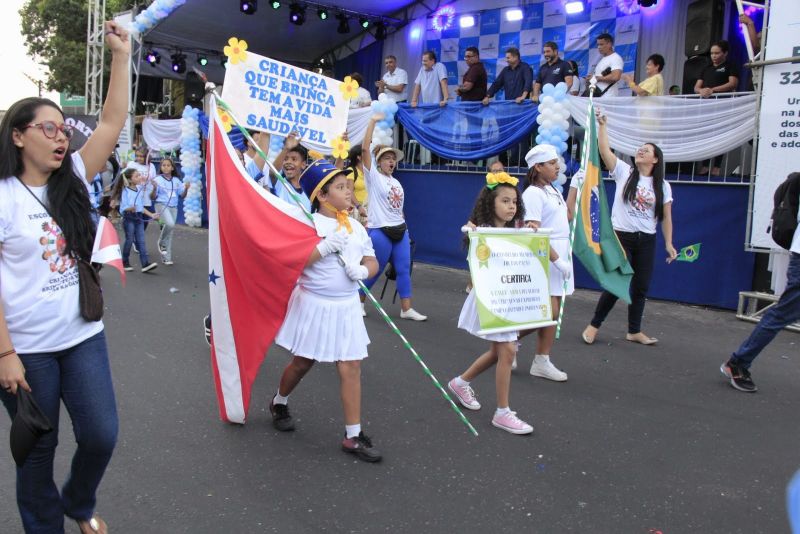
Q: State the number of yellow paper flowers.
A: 4